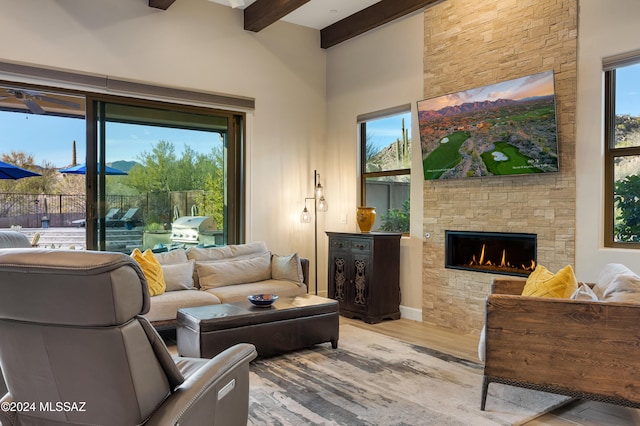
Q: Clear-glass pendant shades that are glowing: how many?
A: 3